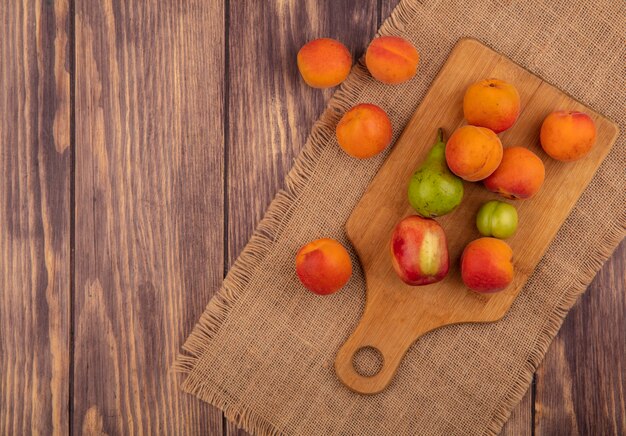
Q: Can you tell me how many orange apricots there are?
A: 9